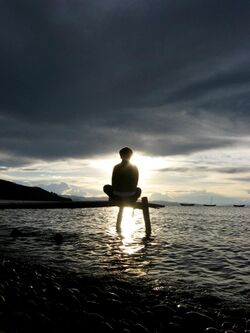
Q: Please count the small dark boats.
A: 3